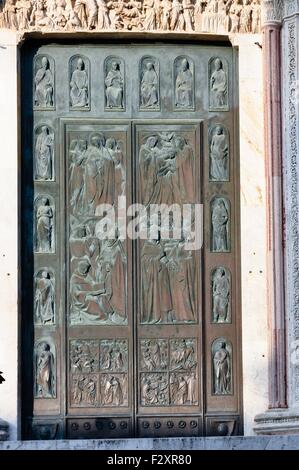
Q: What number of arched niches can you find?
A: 14